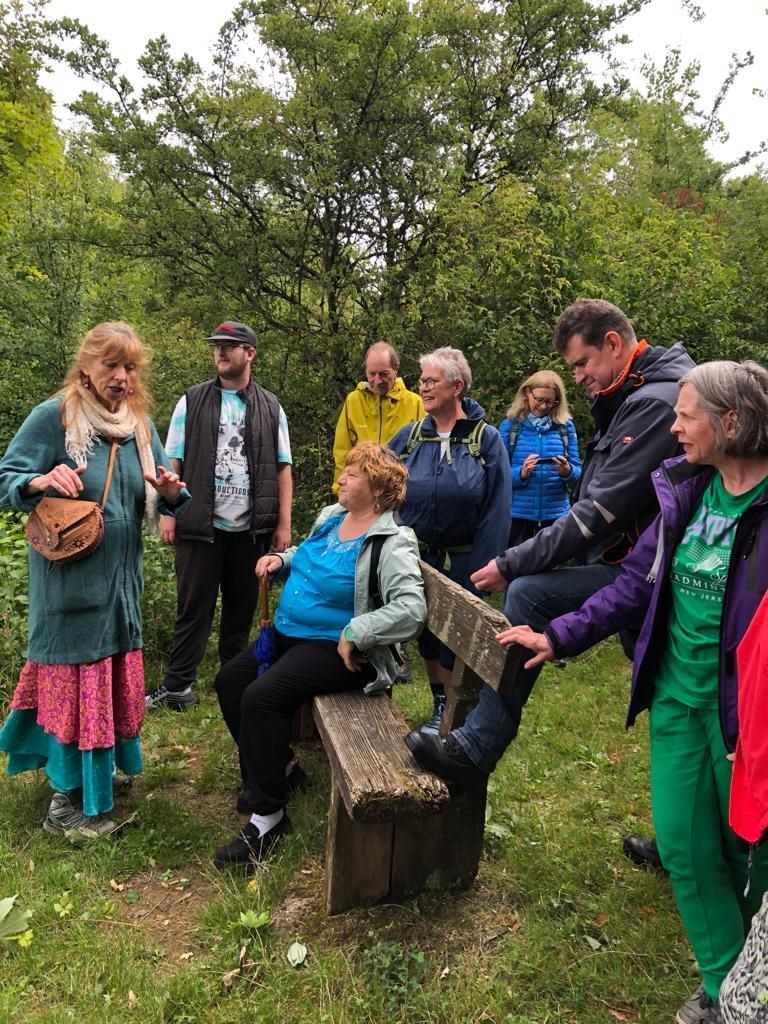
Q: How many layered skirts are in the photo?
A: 1